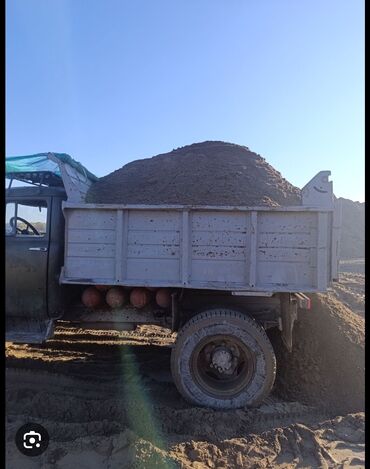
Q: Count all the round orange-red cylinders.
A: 4